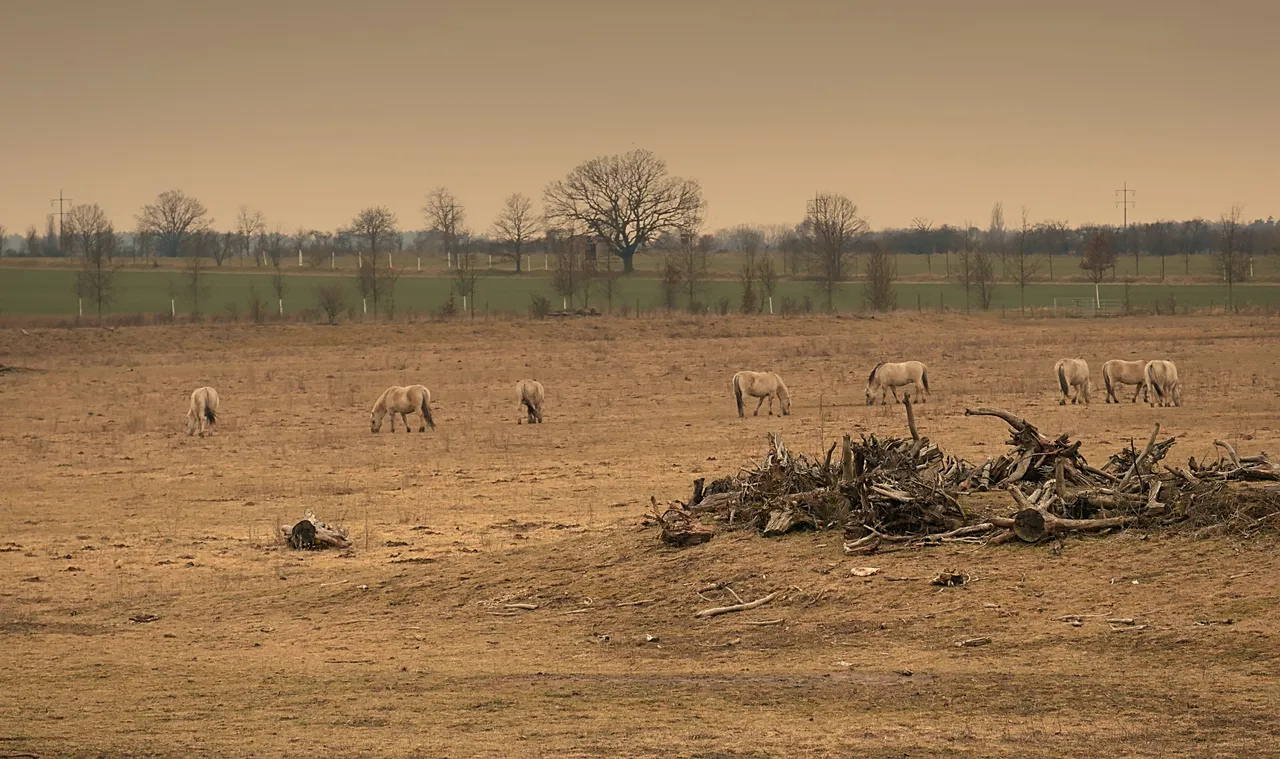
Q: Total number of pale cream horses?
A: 8